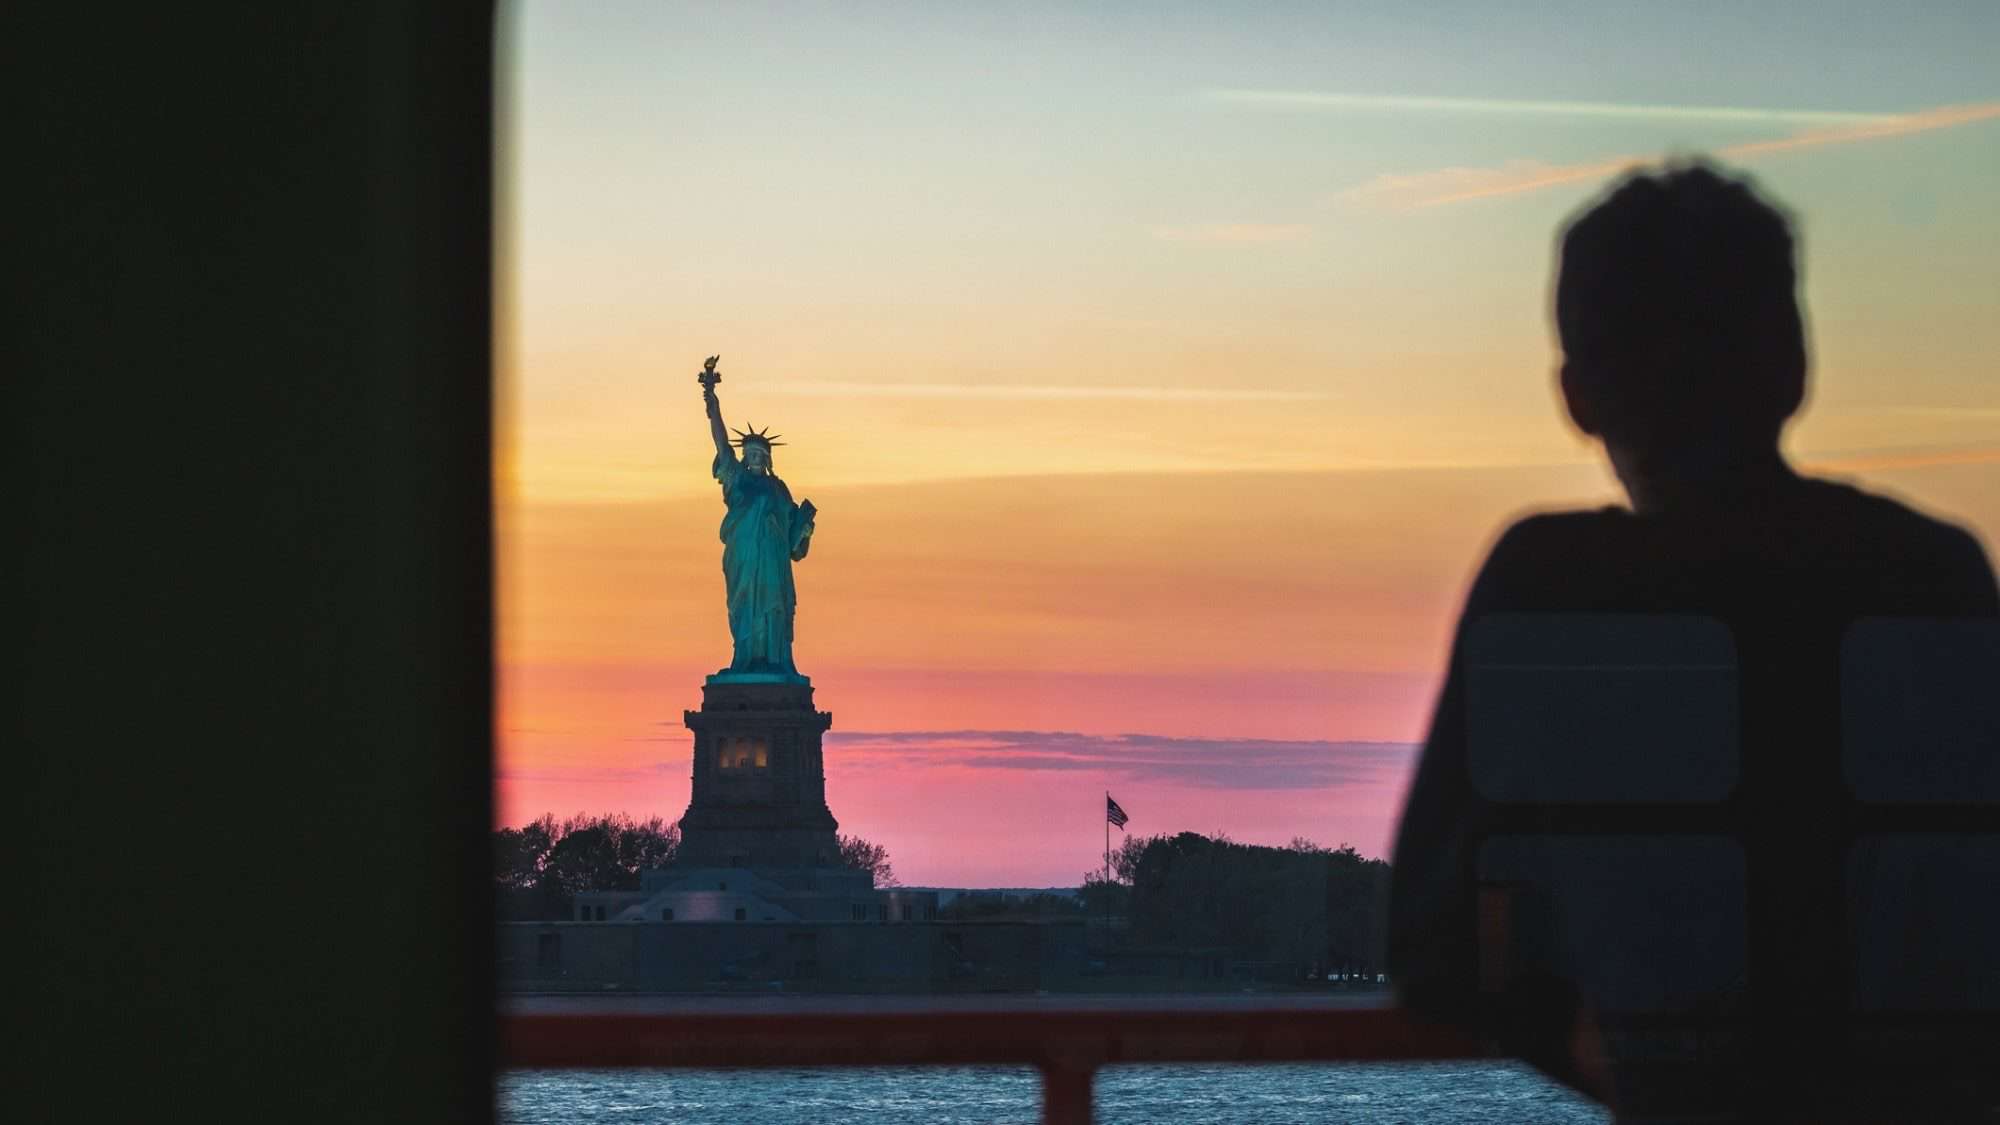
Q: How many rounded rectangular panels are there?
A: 4